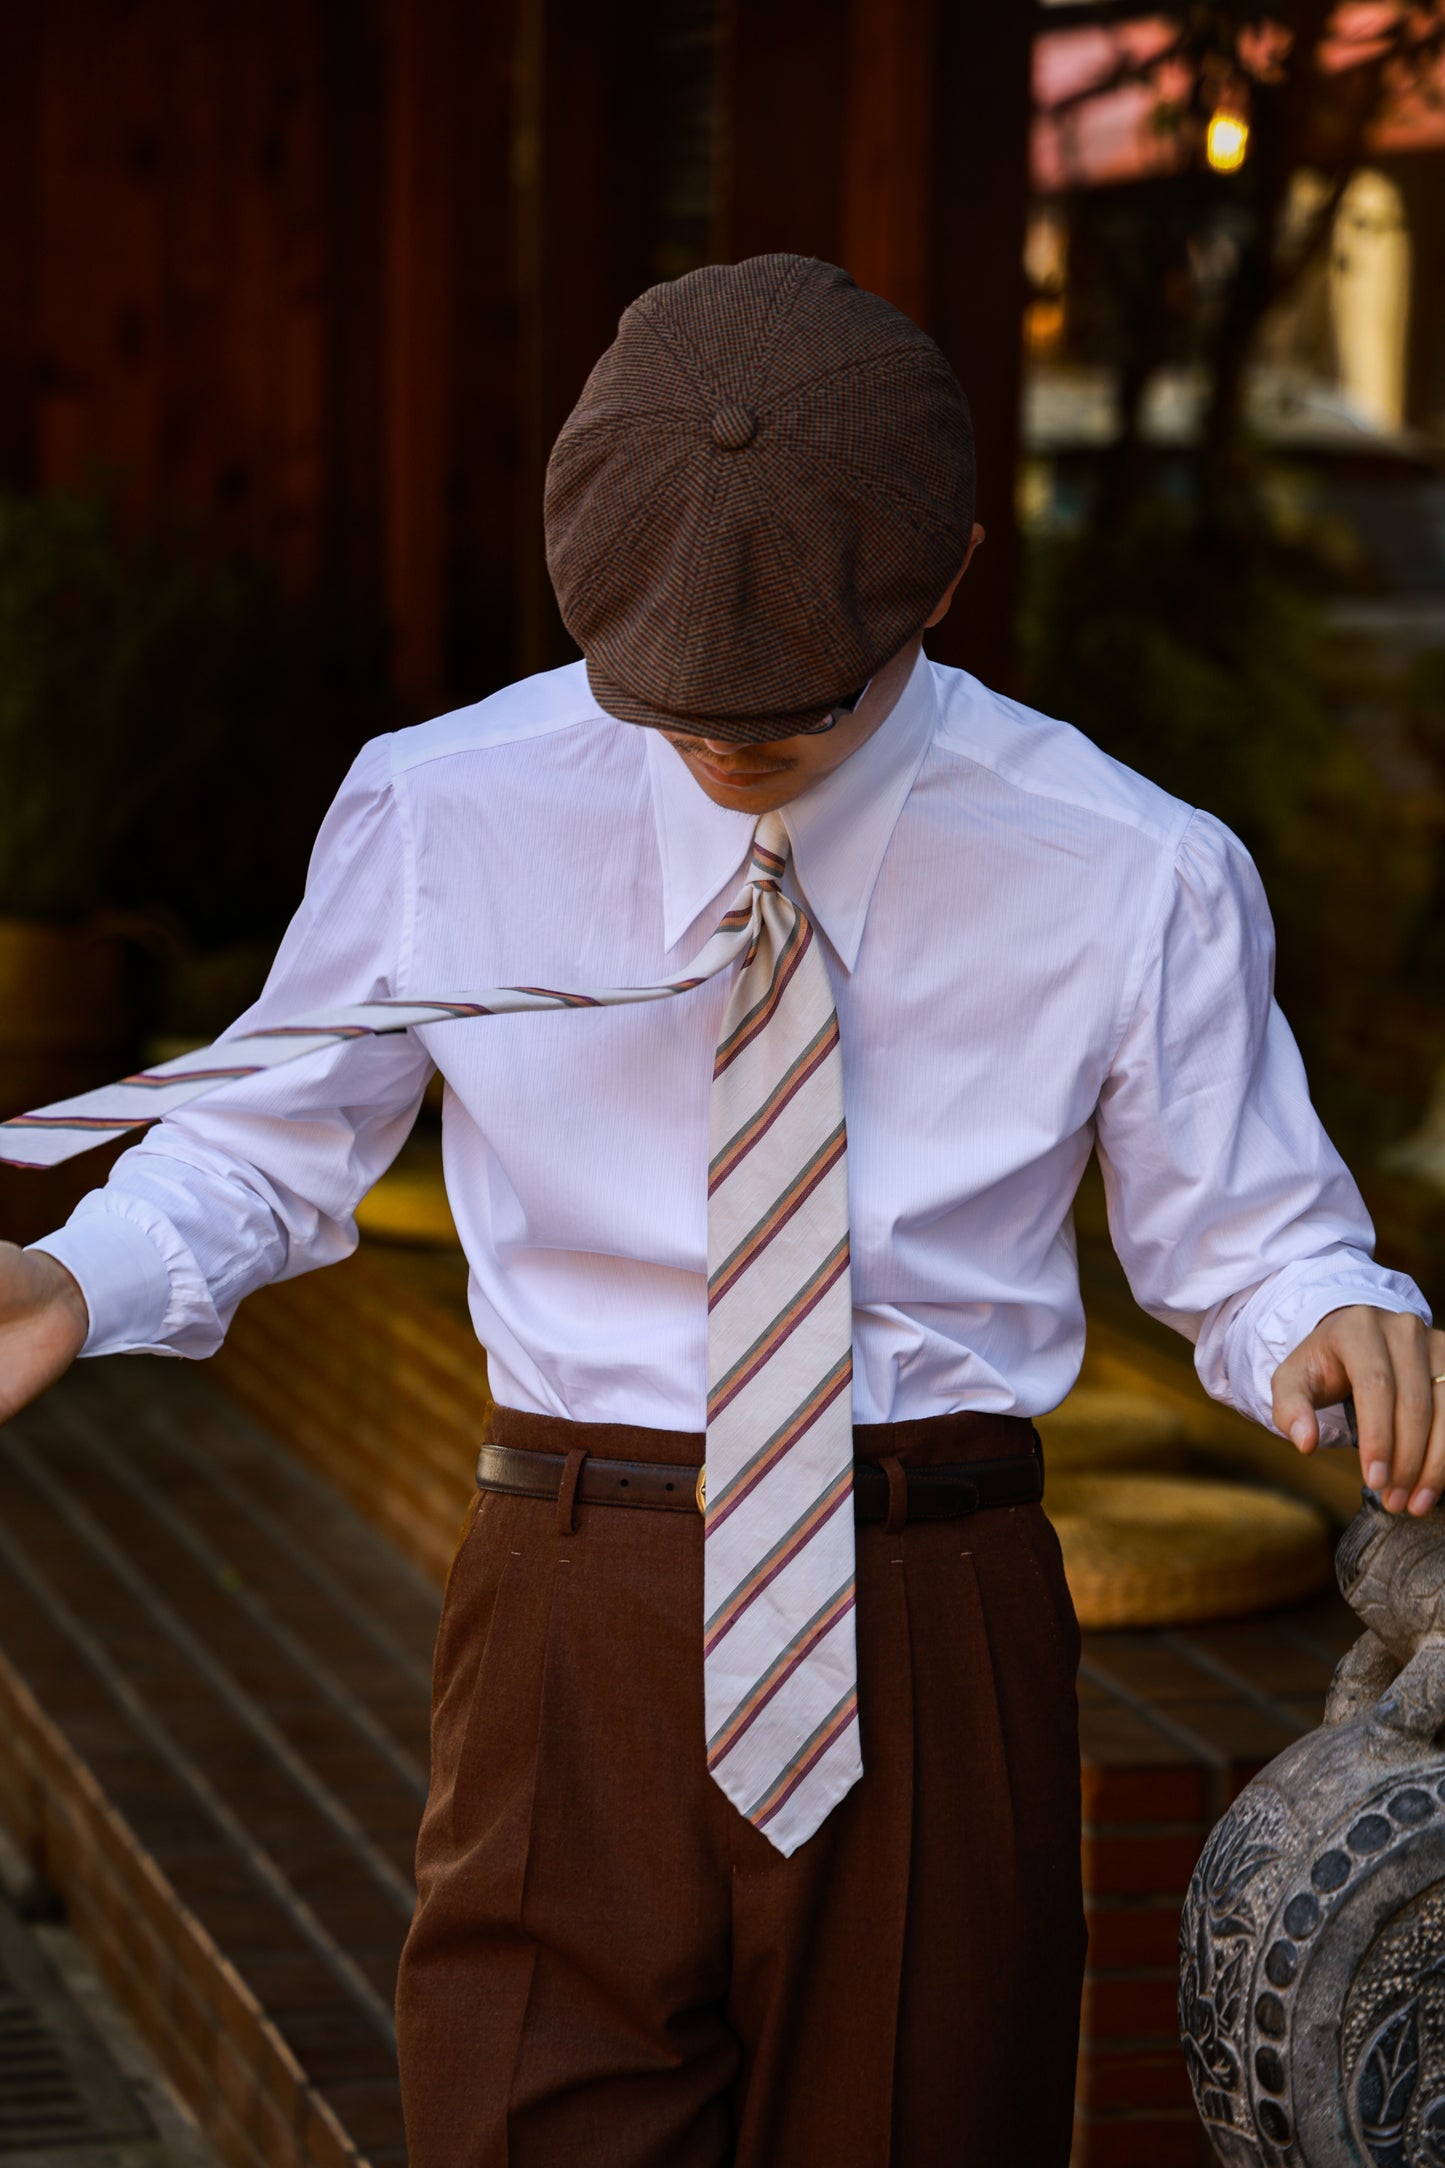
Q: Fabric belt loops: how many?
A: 2